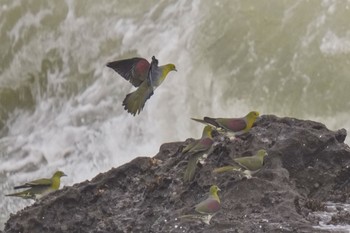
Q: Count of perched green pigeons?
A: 5